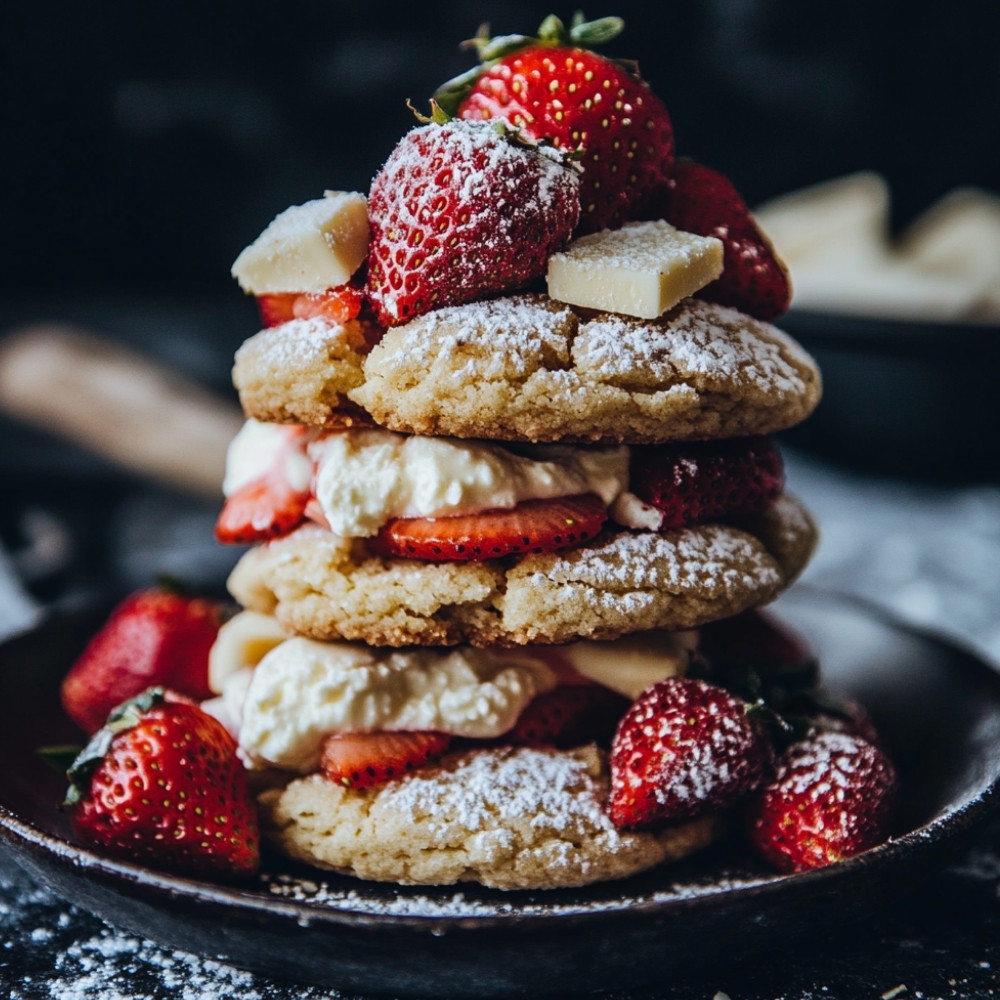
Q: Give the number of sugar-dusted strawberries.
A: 3